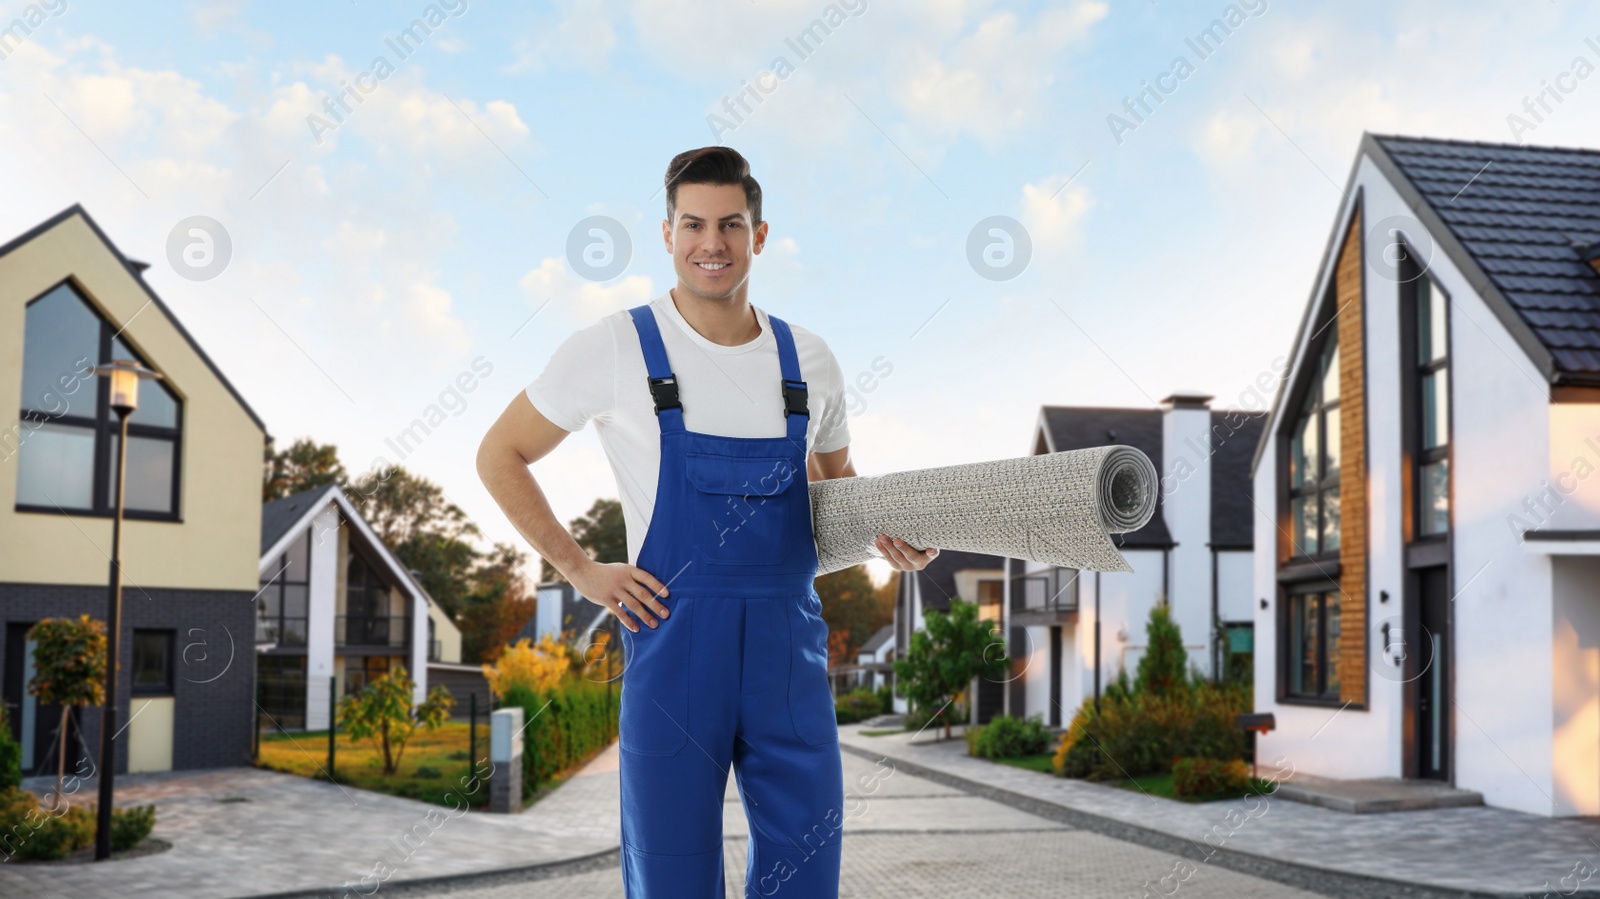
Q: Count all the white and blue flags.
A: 0